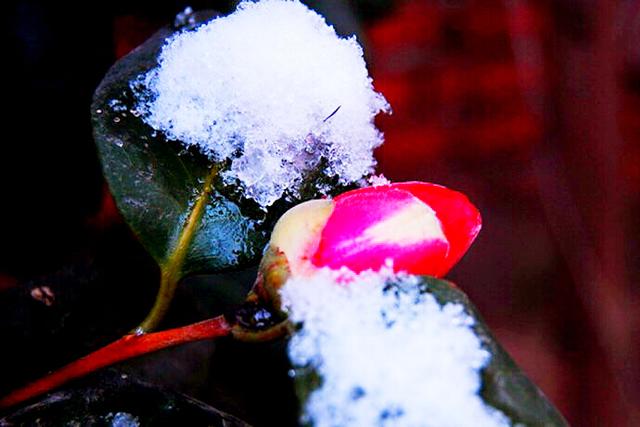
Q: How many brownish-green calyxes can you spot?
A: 1